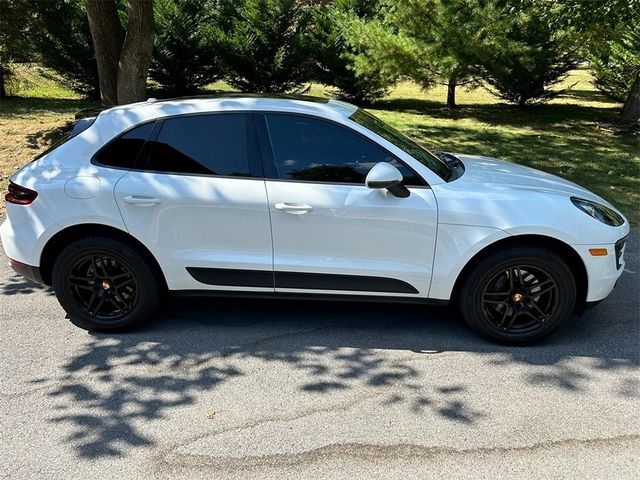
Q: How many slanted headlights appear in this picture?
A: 1